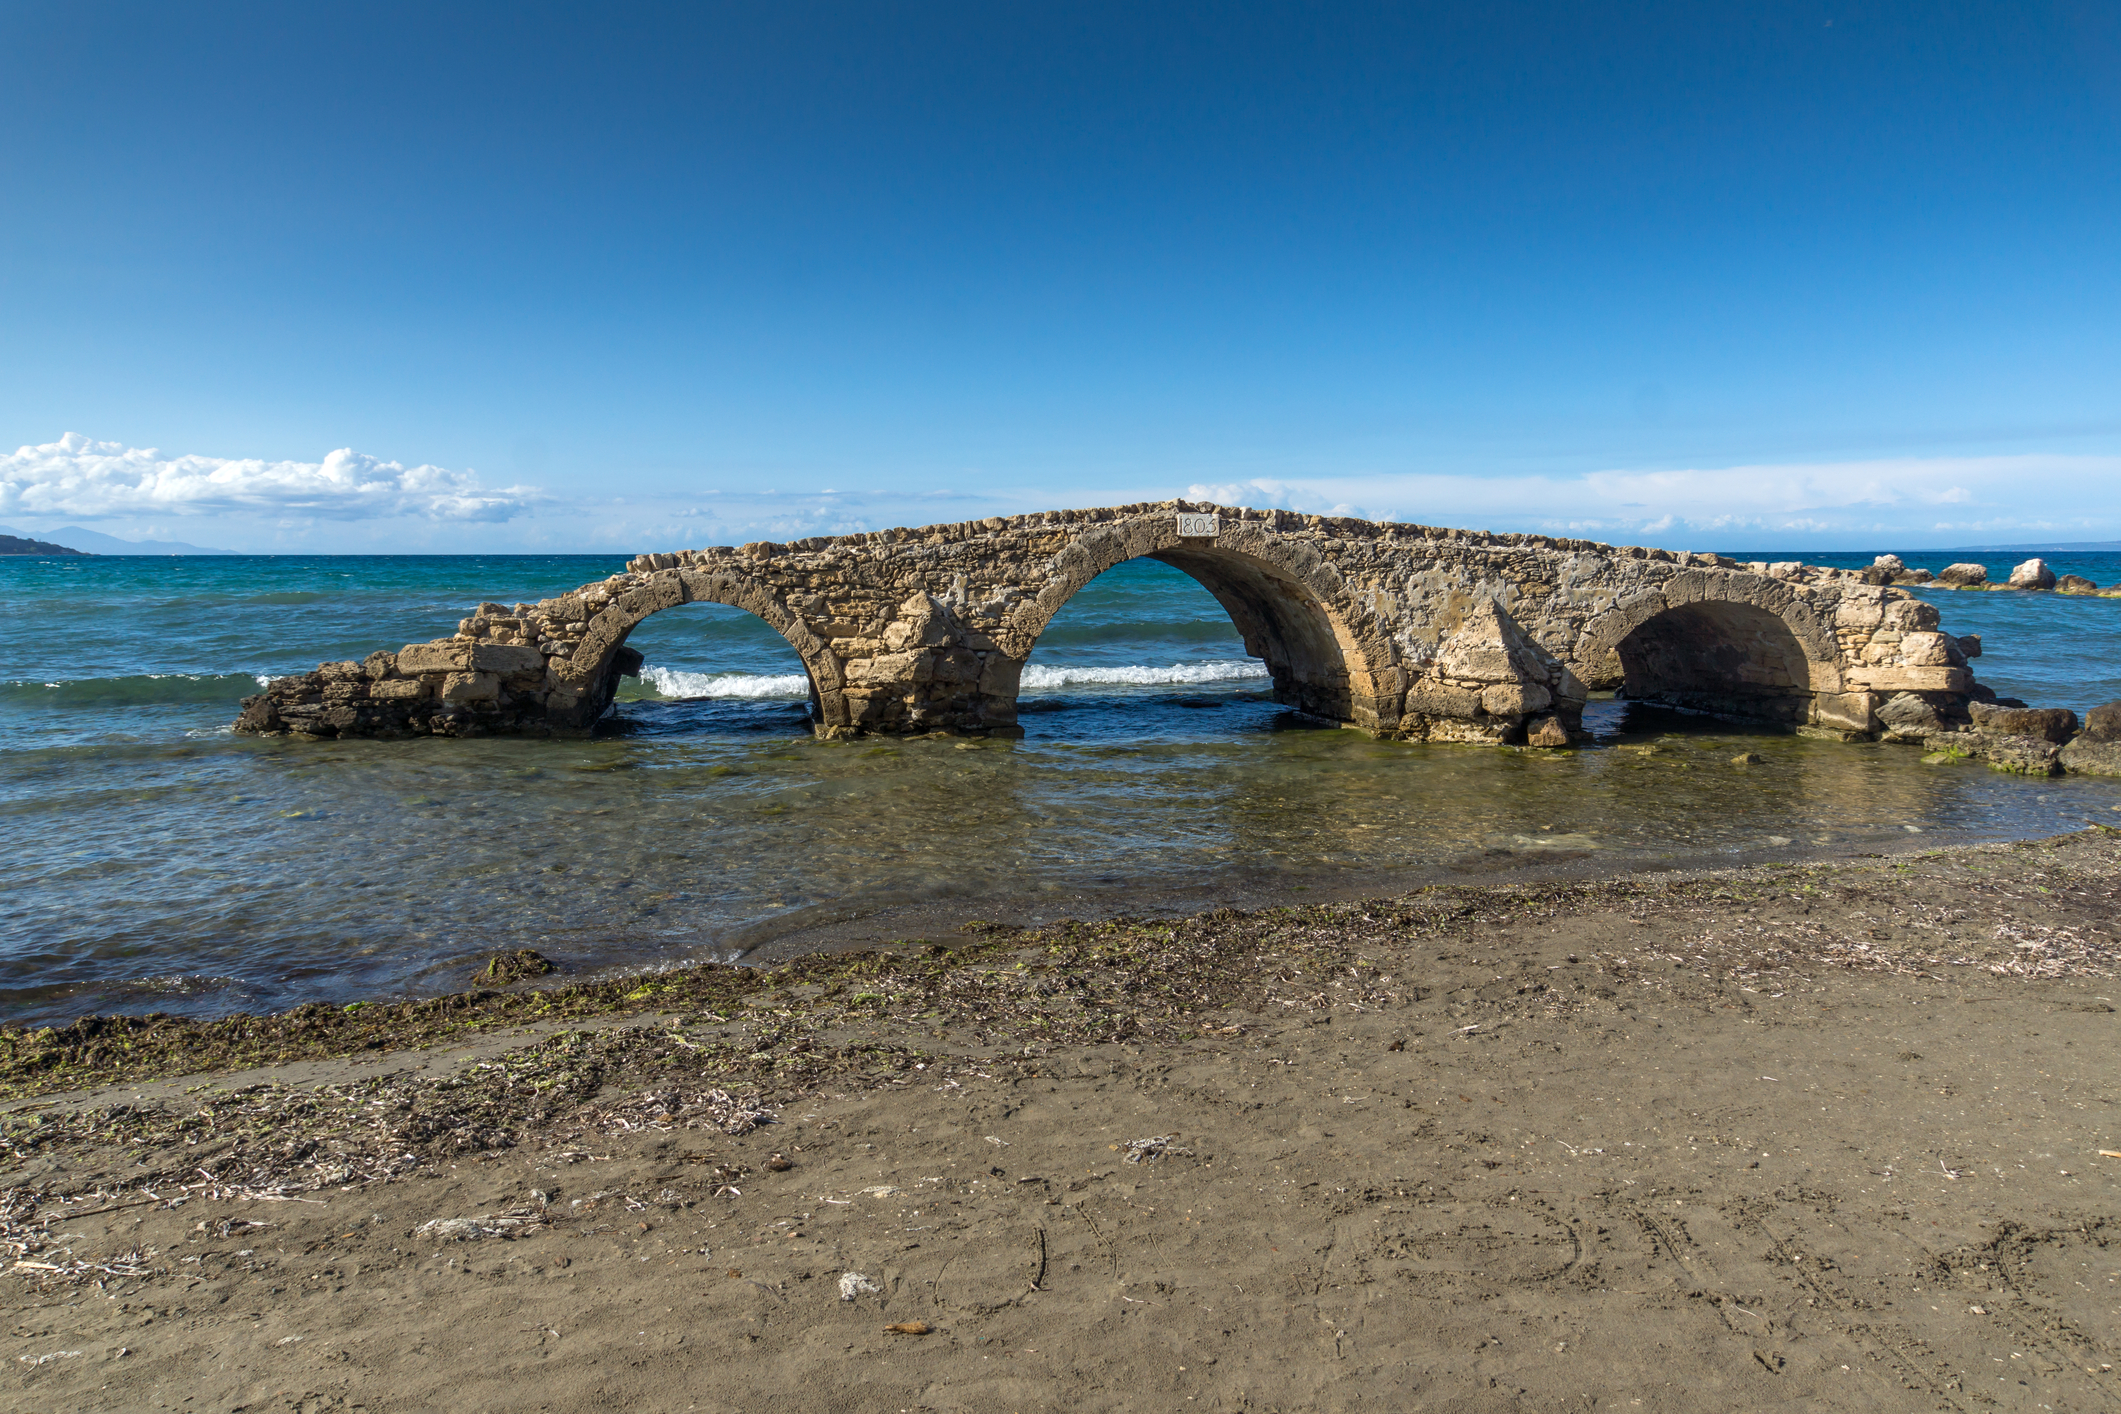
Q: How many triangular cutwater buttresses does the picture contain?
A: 2